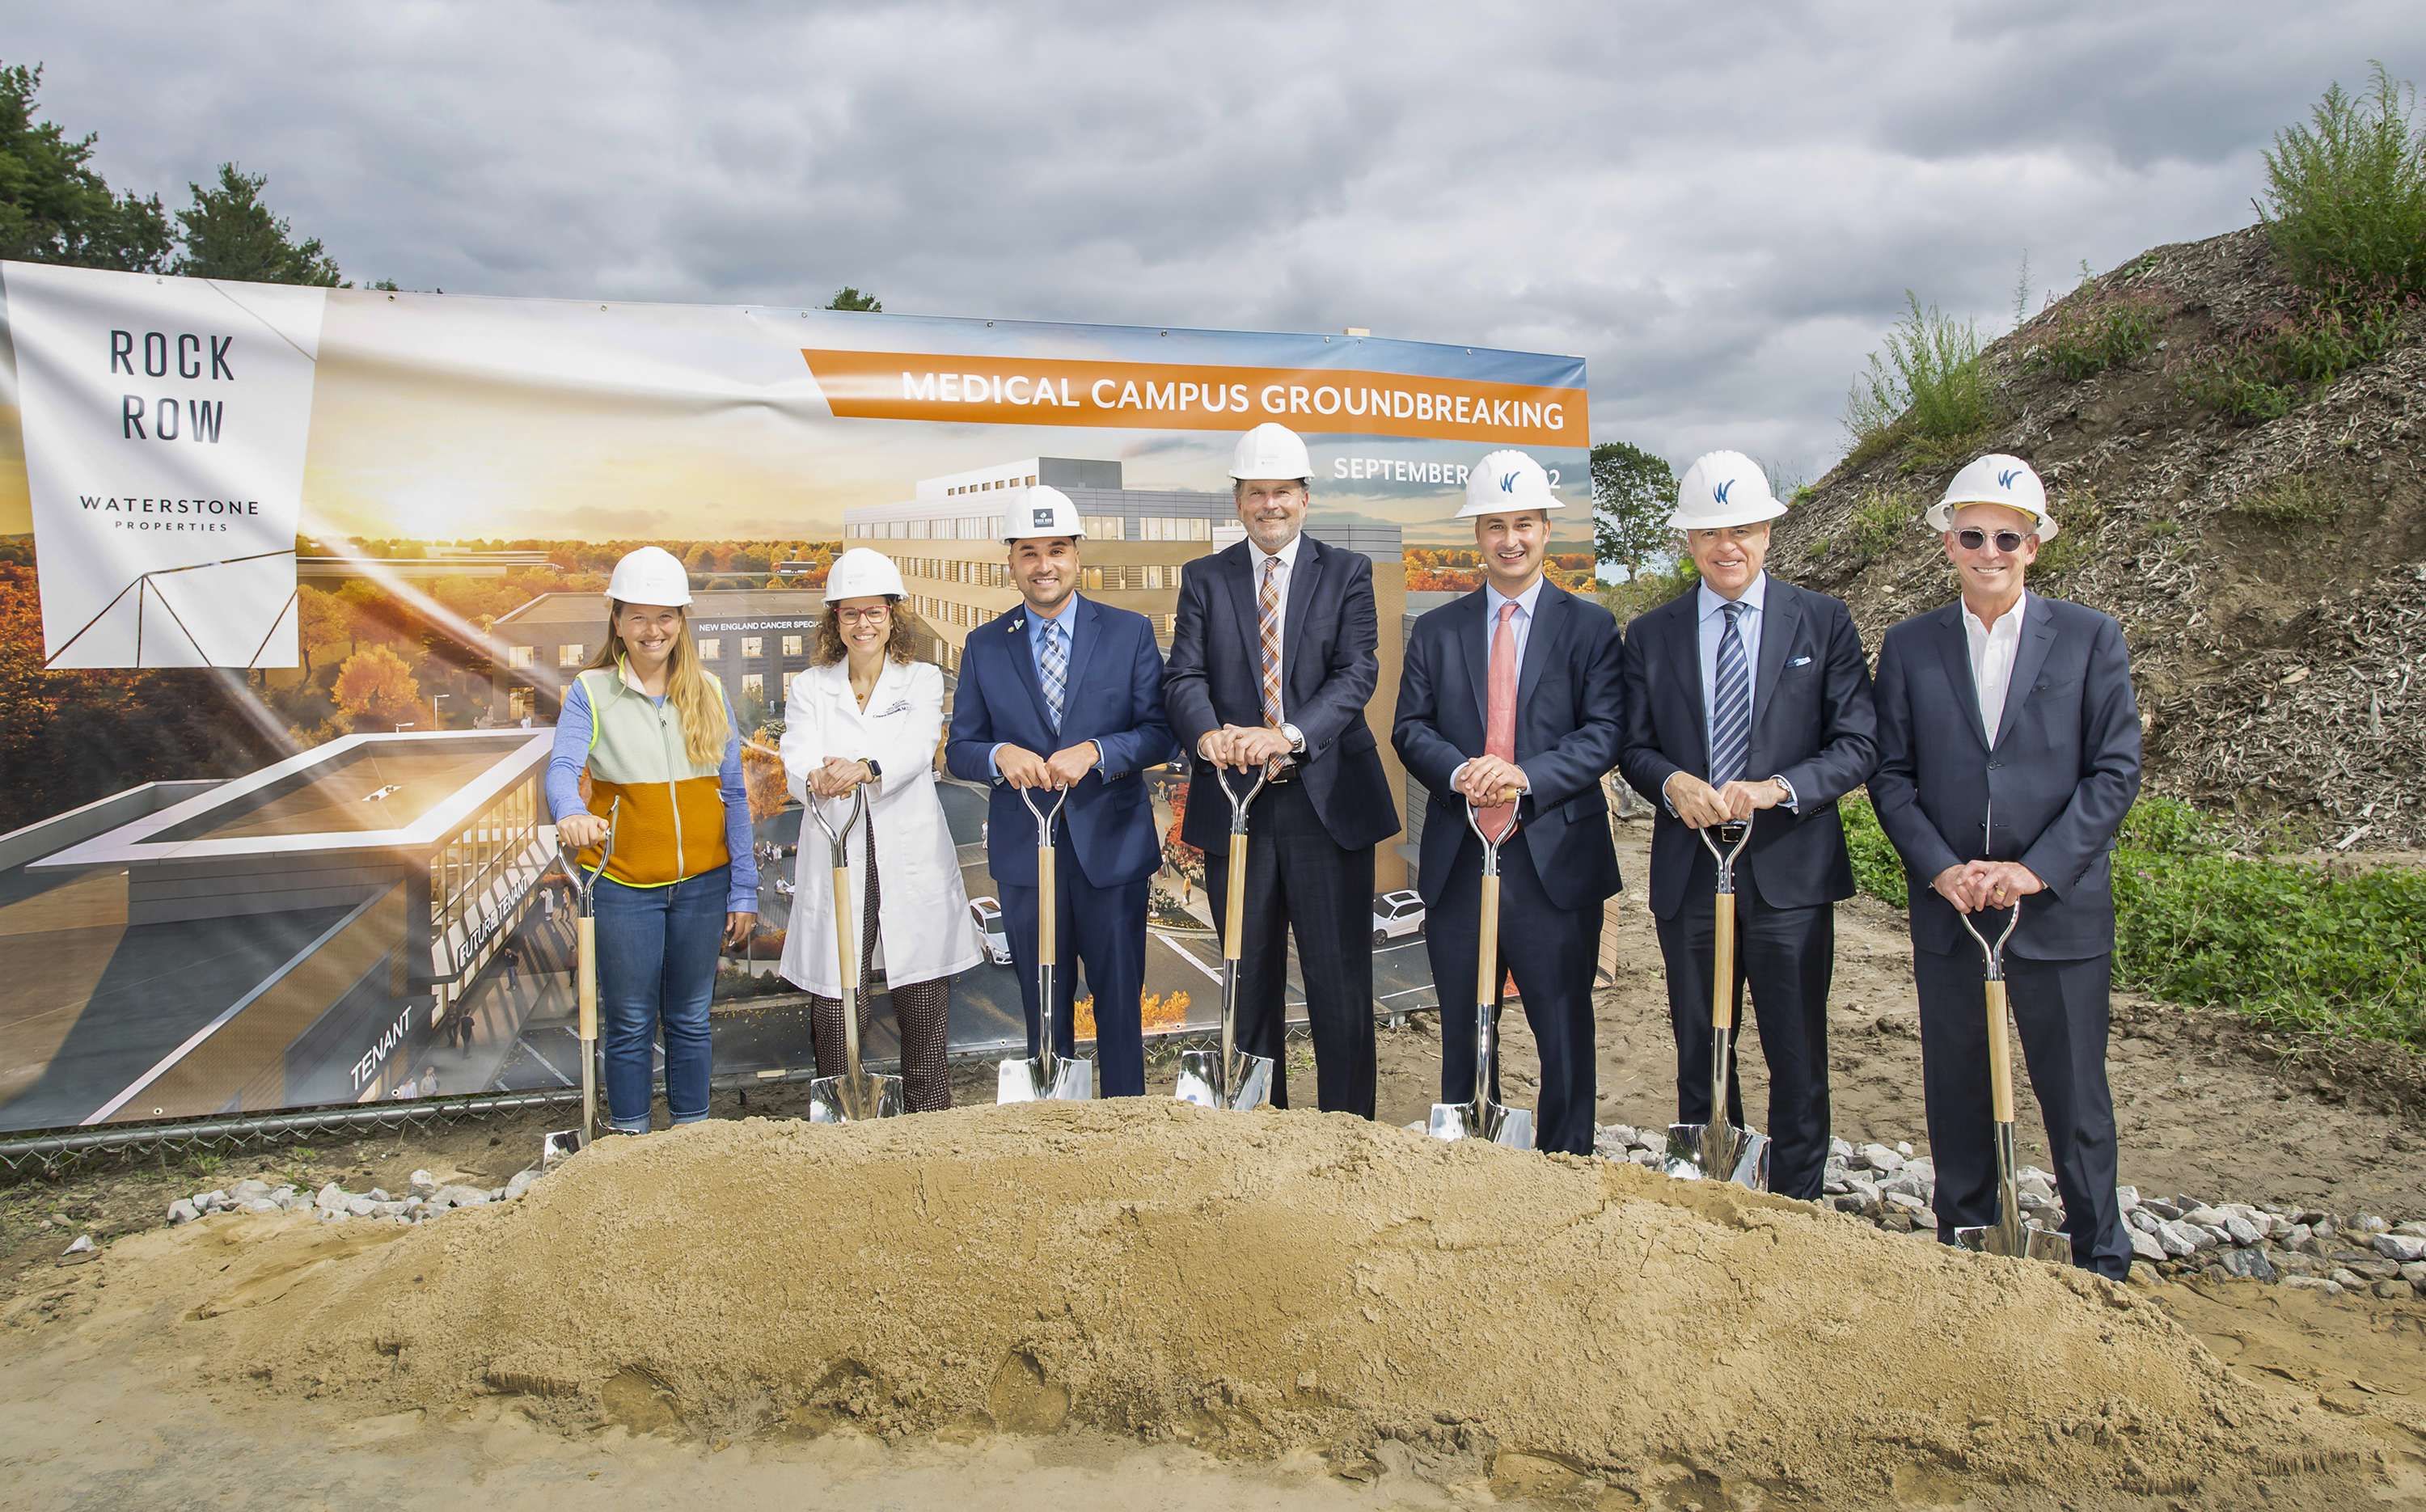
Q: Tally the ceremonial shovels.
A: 7